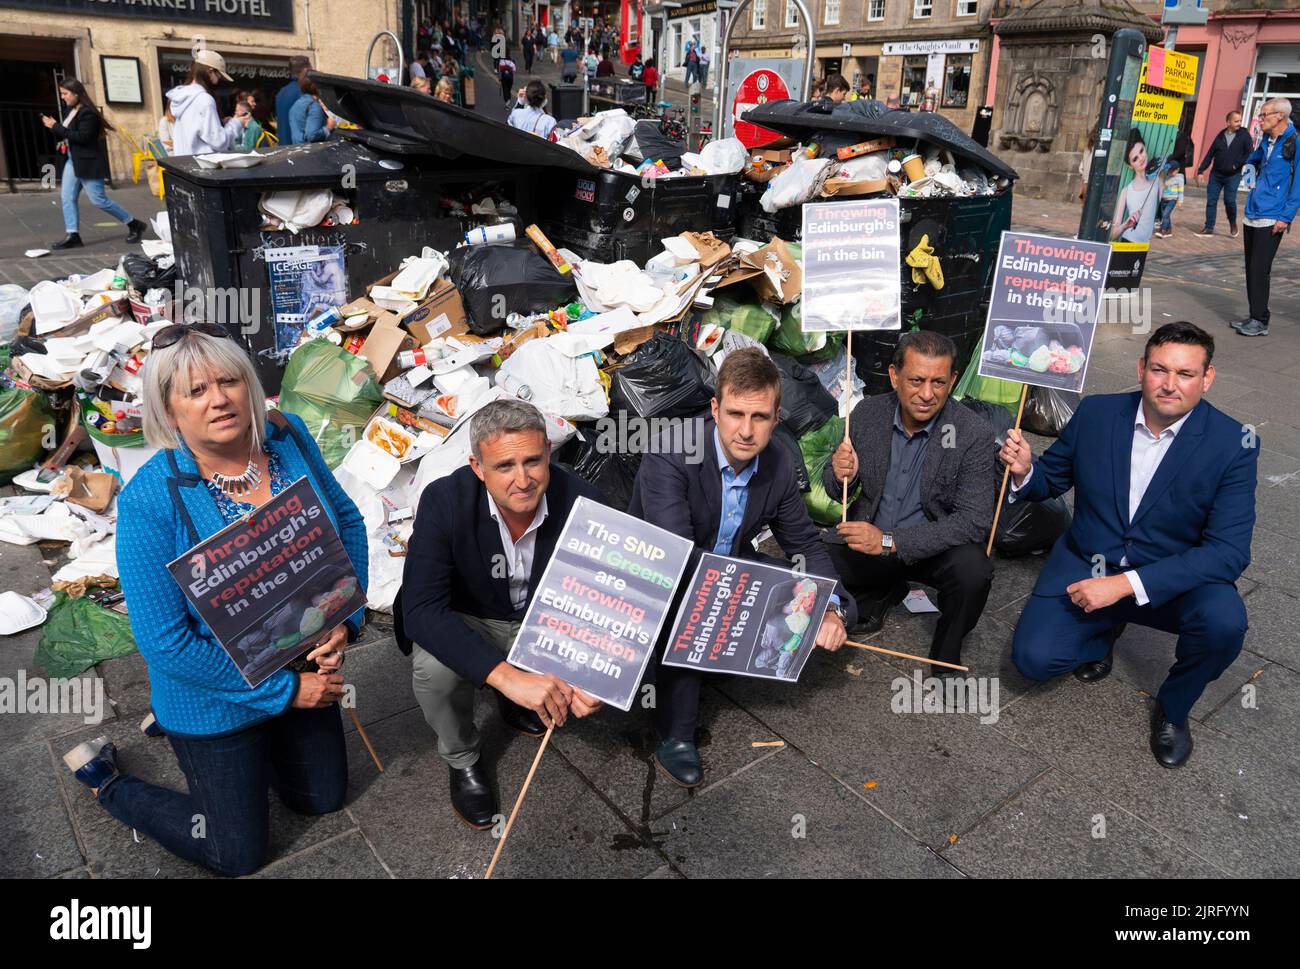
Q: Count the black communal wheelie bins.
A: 3